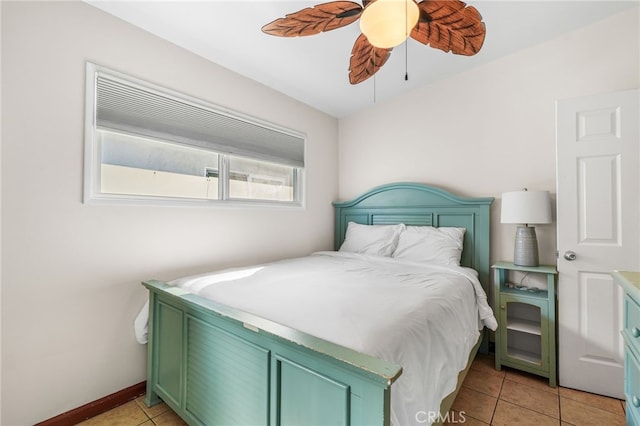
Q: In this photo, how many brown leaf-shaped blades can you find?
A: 3